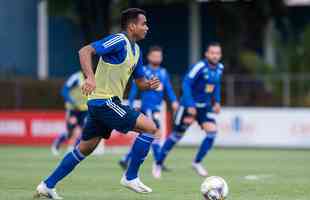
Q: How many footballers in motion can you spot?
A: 4